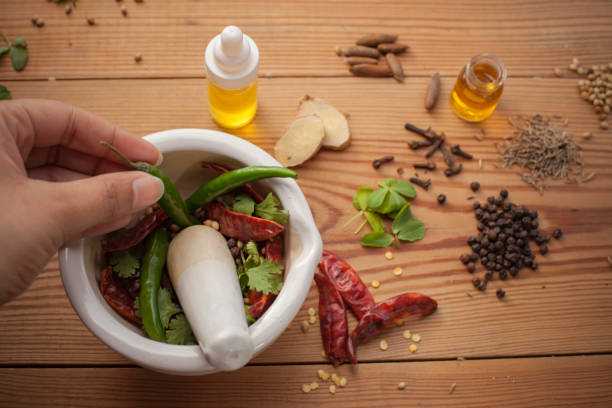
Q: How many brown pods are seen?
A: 7